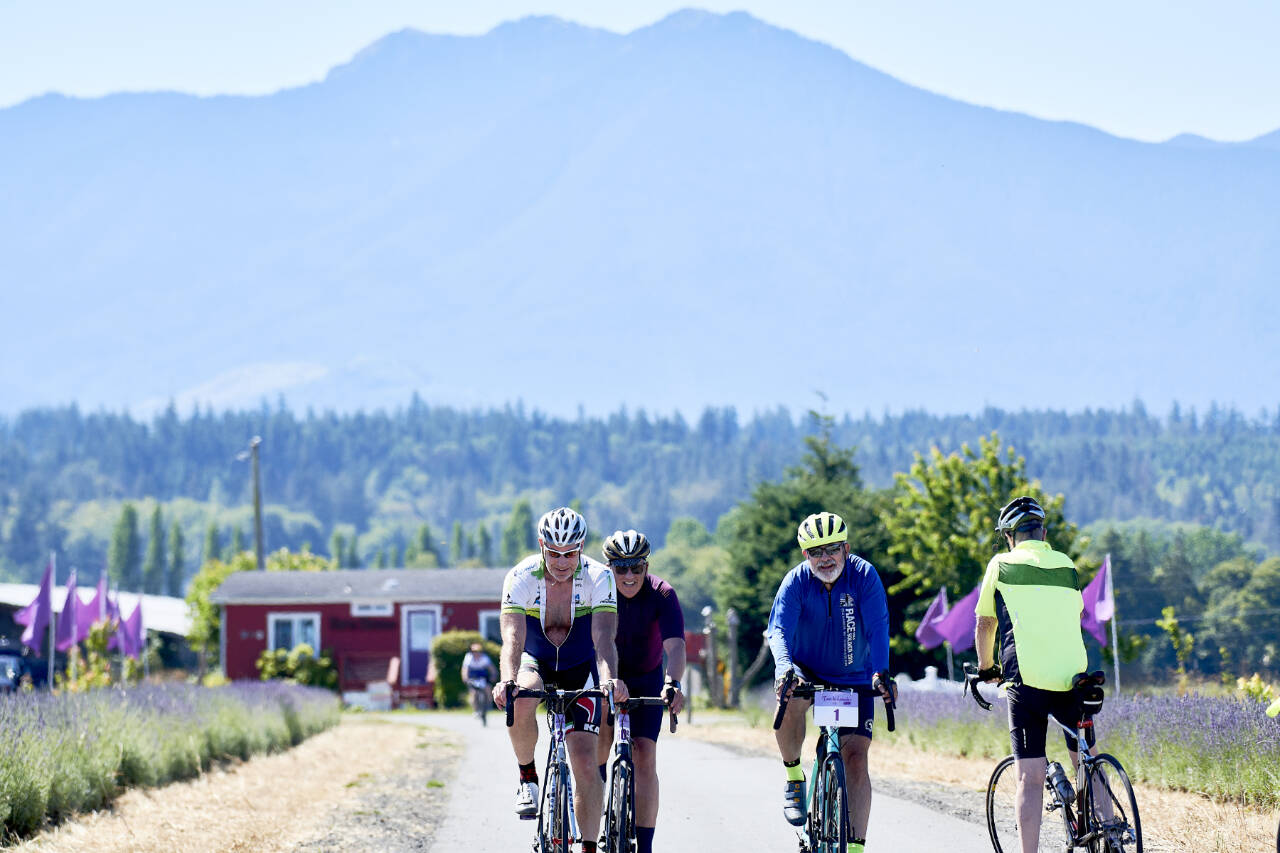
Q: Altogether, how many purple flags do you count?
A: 8